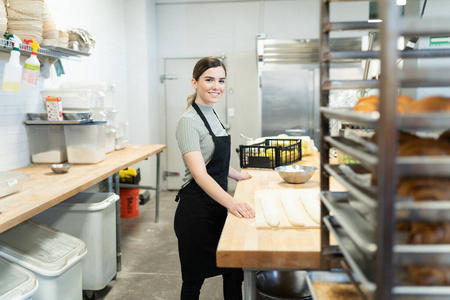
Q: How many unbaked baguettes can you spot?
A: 3